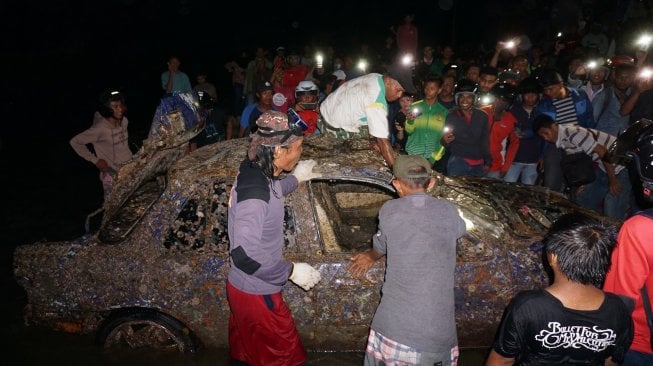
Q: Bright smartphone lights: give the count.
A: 11